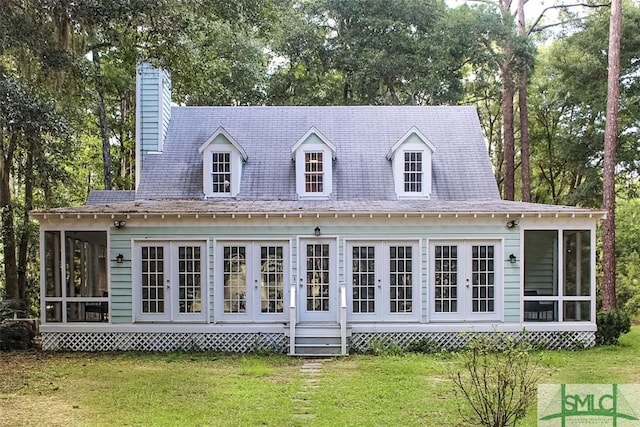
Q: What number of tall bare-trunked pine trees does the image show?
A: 3